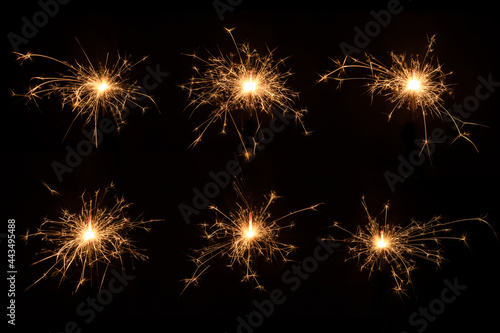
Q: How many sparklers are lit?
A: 6